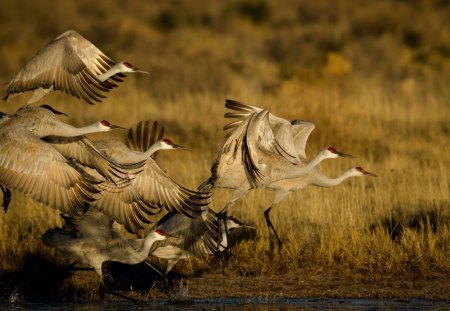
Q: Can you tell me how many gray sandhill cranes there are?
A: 7